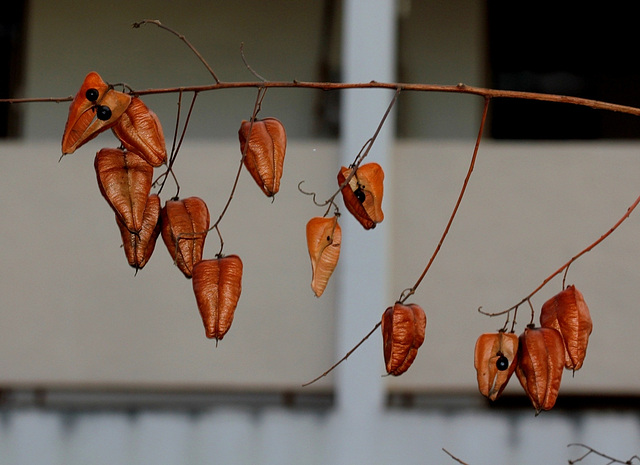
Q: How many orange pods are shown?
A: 13